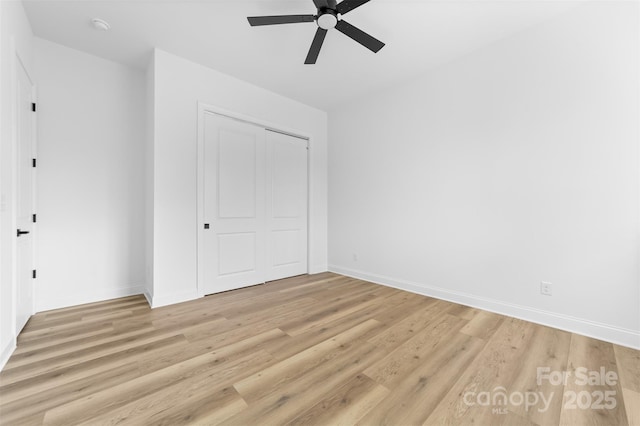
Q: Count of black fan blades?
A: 5